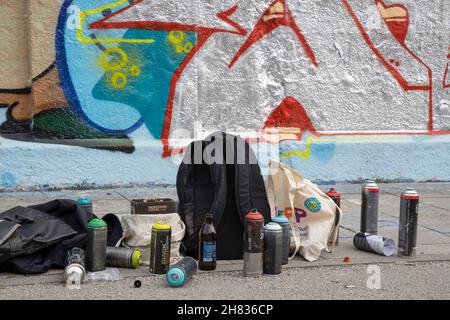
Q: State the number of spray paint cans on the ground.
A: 13